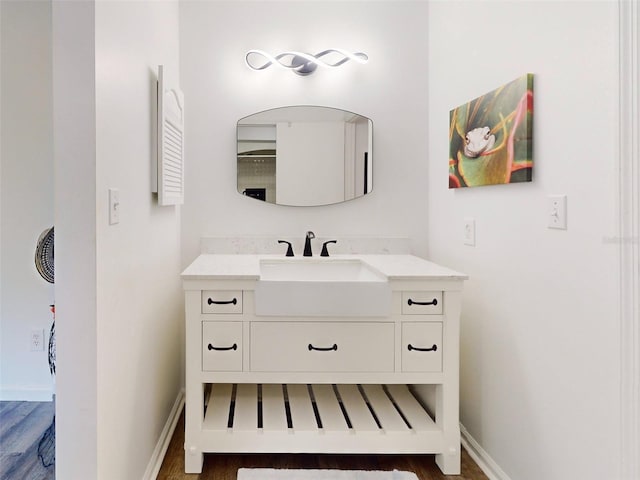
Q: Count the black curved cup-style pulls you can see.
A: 5